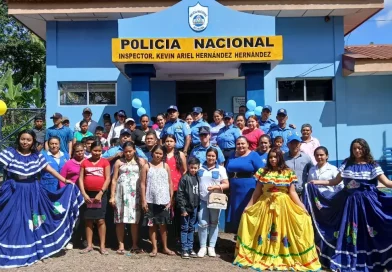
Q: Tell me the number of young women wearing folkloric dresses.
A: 3